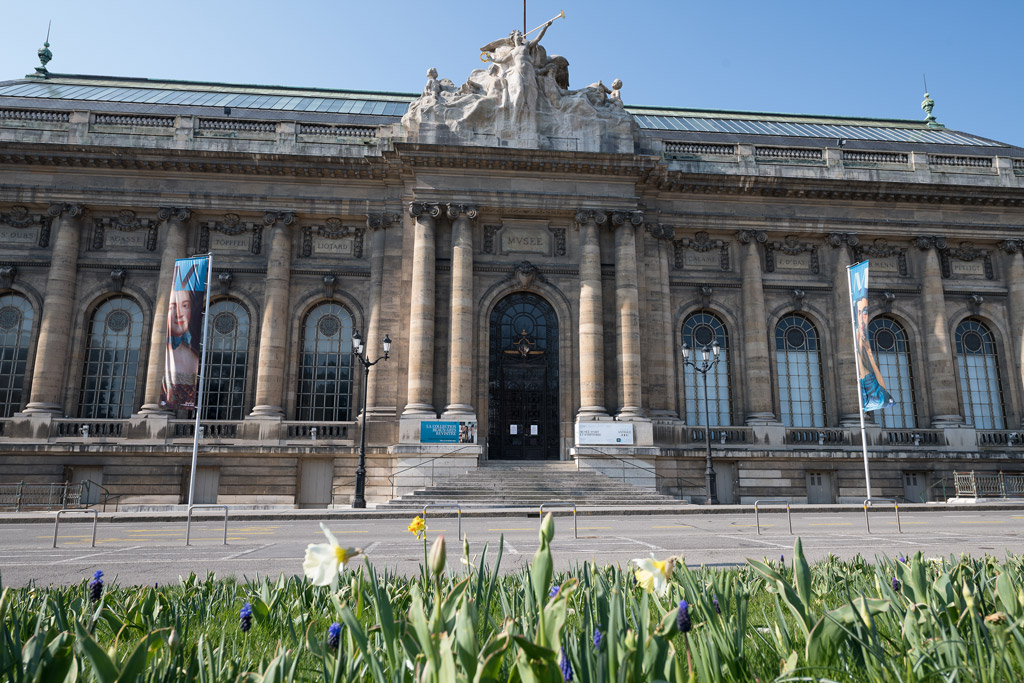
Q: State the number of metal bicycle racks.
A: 6